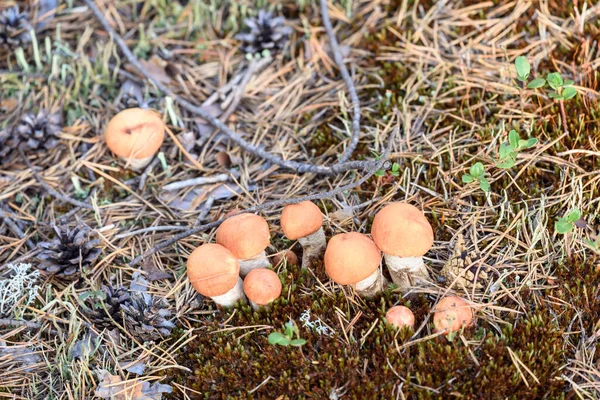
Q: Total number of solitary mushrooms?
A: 1